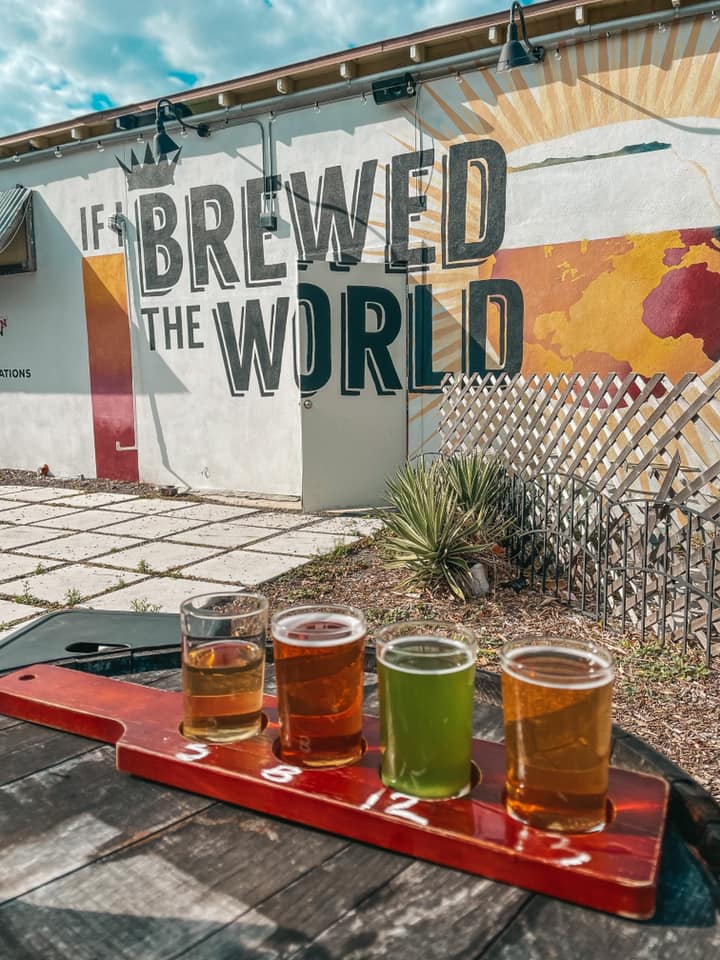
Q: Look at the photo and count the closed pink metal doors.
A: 0